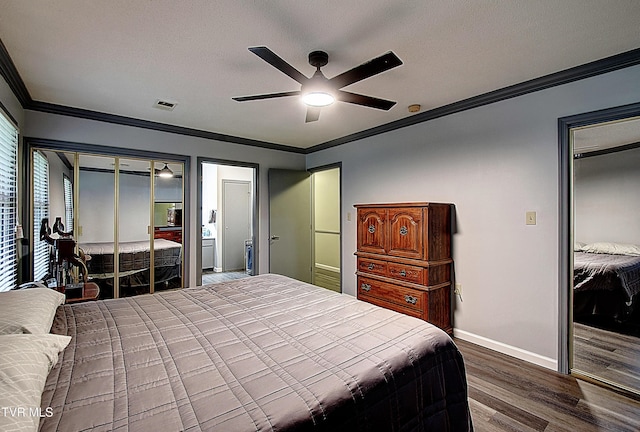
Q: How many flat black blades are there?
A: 5